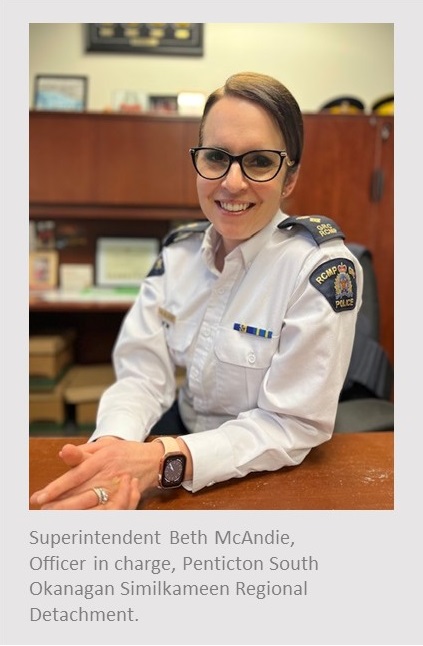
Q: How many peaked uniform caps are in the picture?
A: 2